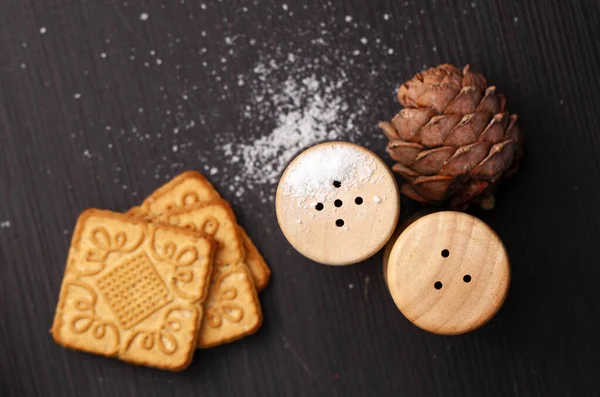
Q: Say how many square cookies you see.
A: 3